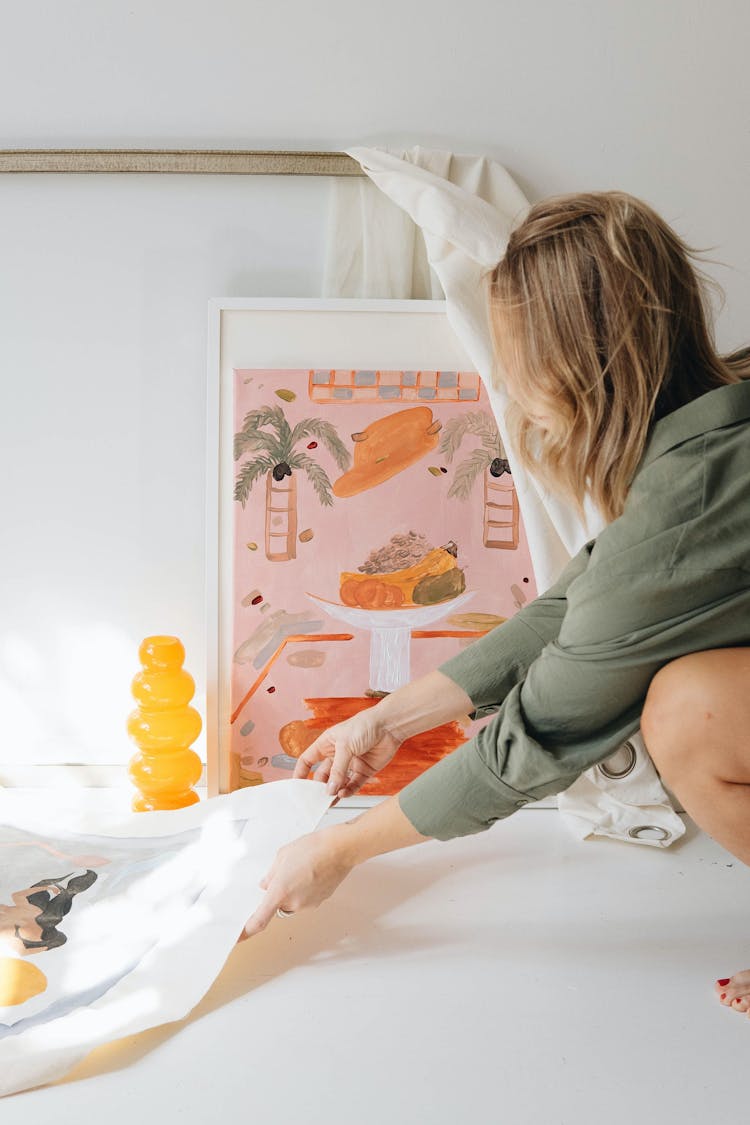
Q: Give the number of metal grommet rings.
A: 2